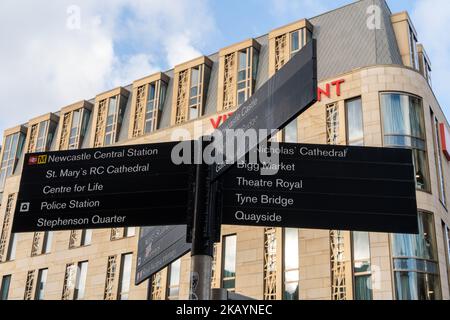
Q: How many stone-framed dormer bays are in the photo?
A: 10